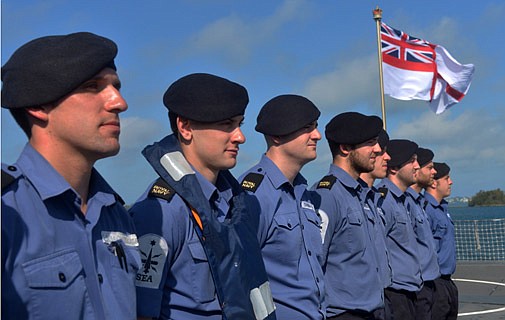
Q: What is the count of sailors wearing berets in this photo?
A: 8